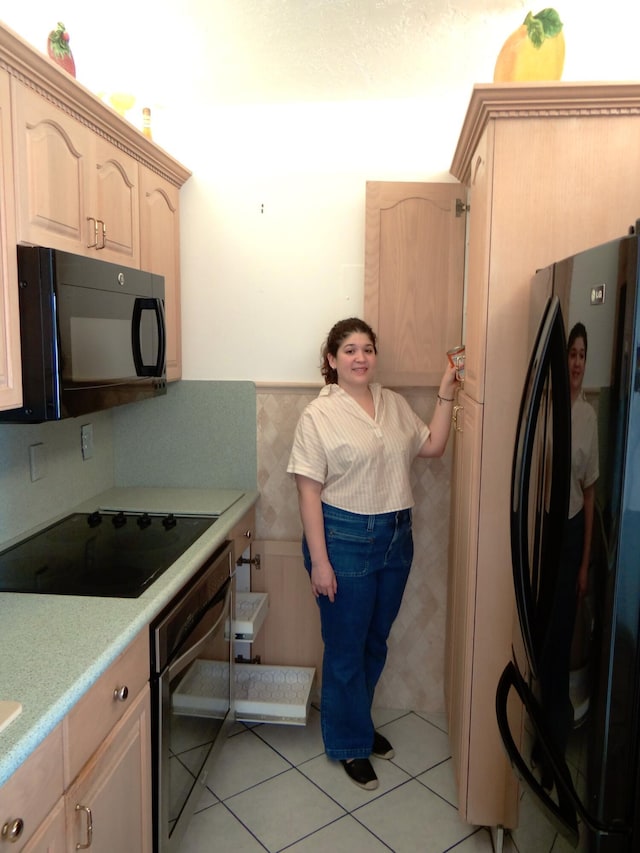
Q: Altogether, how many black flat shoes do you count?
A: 2